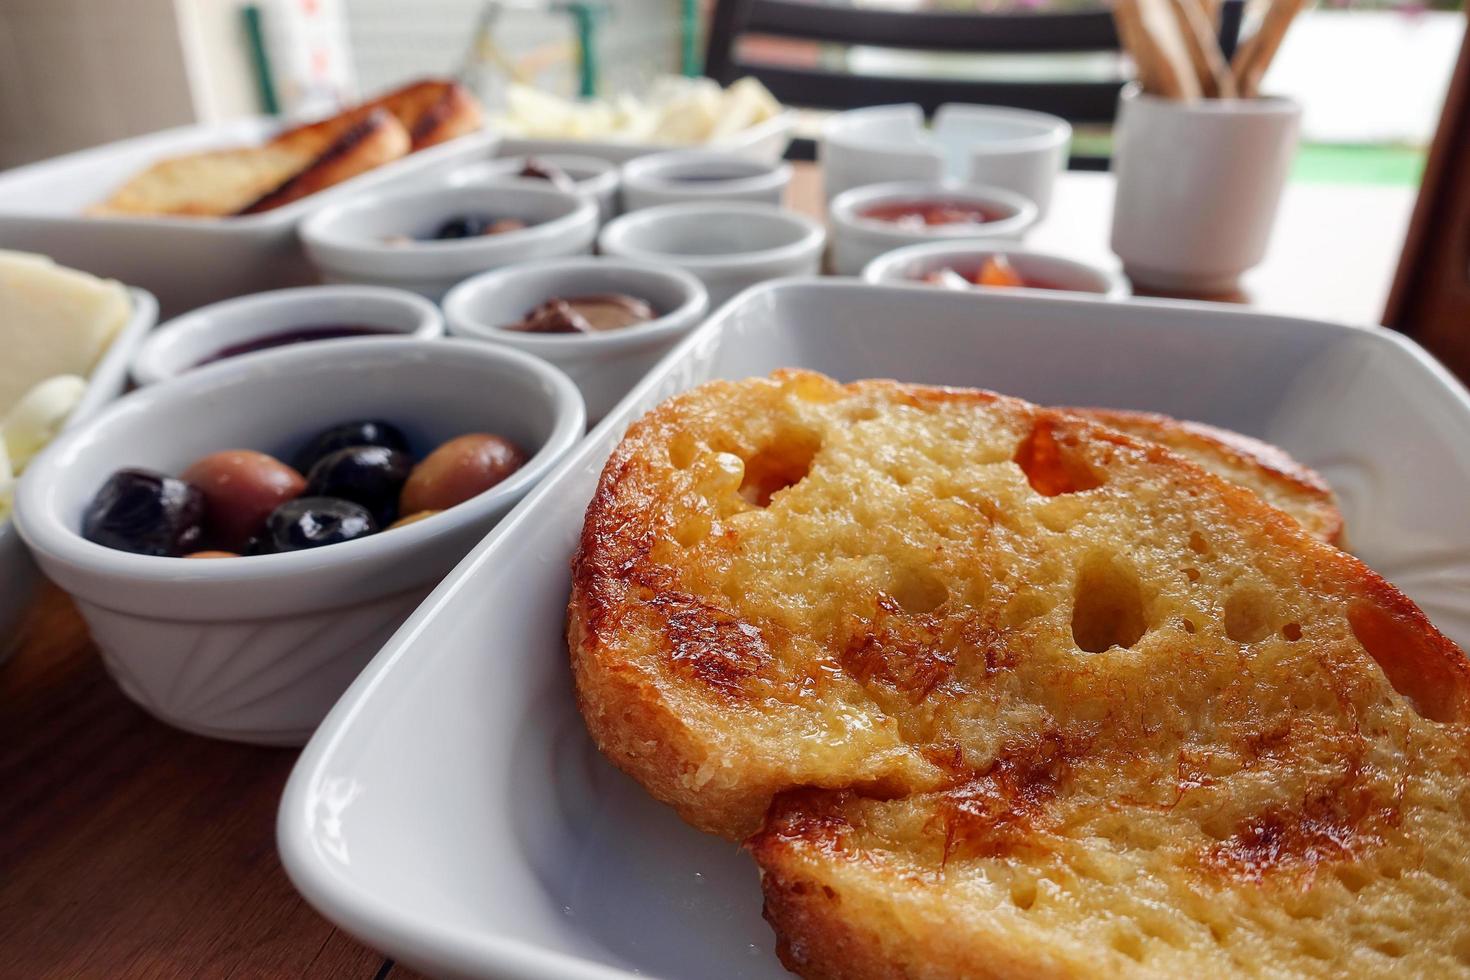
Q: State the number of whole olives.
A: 6